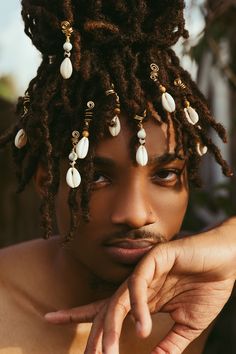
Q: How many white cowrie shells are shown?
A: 9